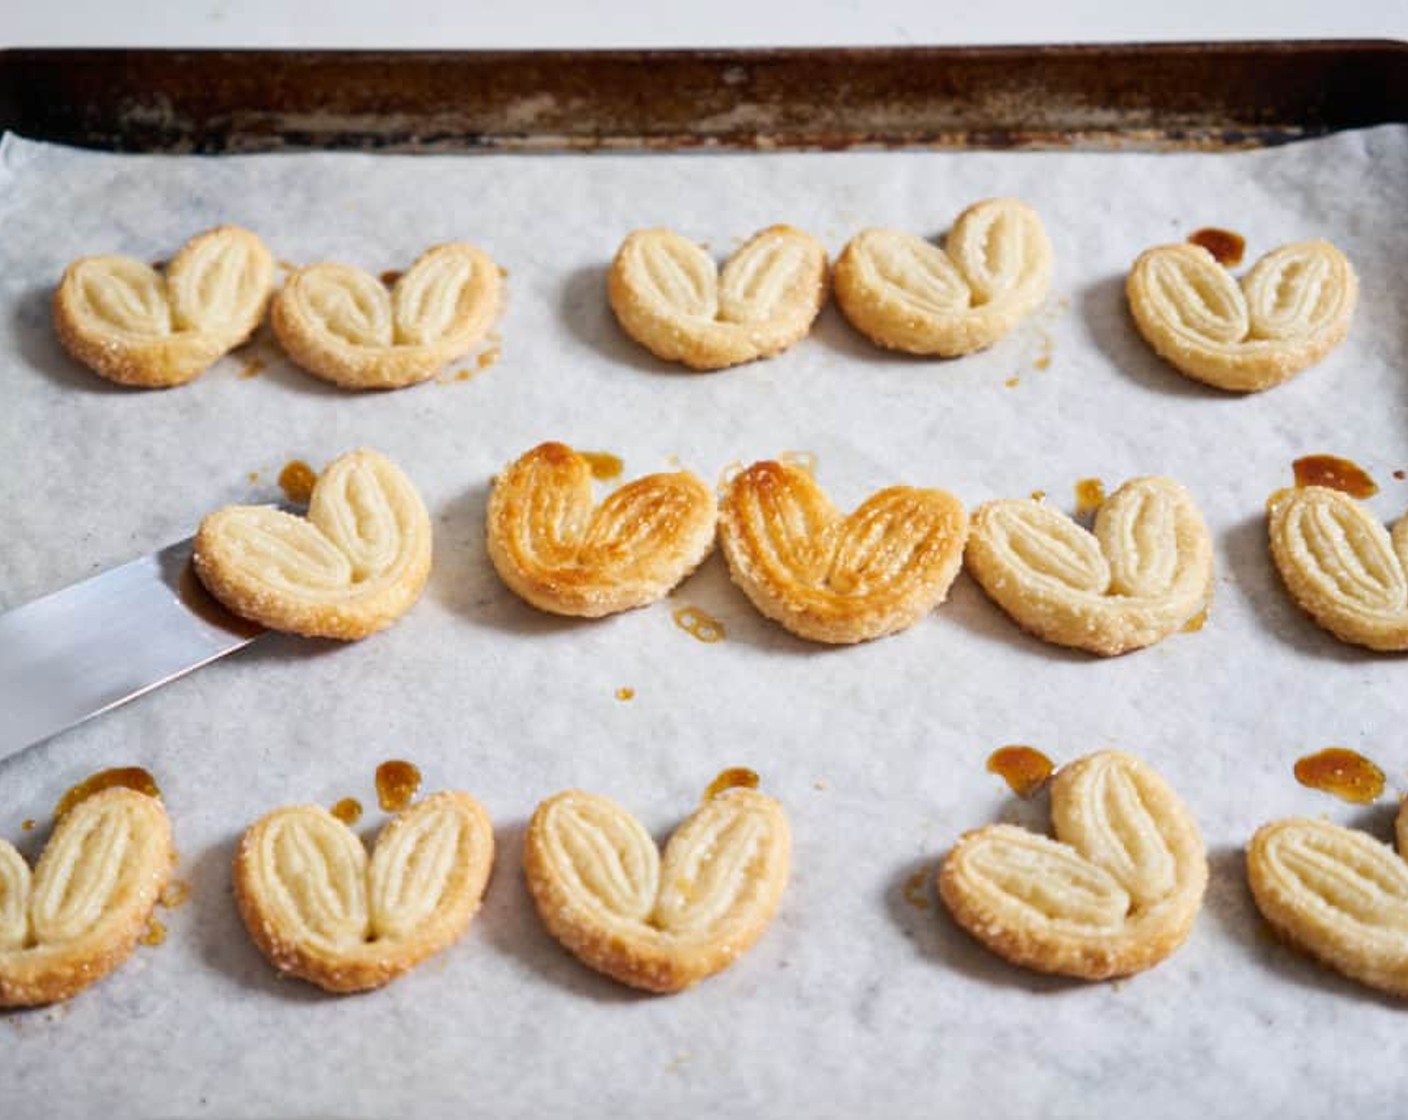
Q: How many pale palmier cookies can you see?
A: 13